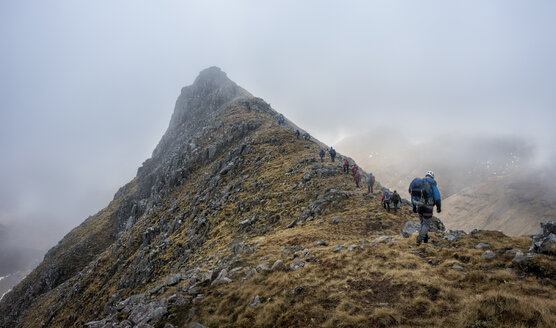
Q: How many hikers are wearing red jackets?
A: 4